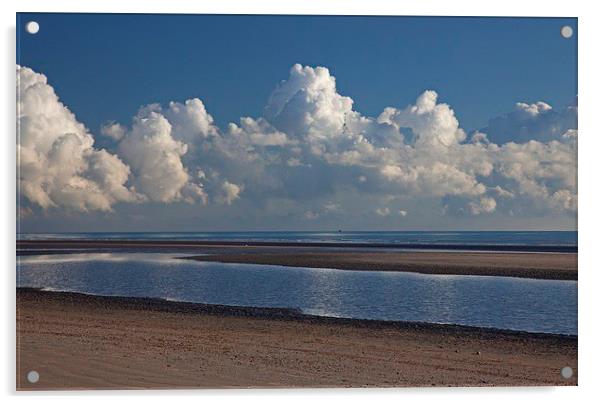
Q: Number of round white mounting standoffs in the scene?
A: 4